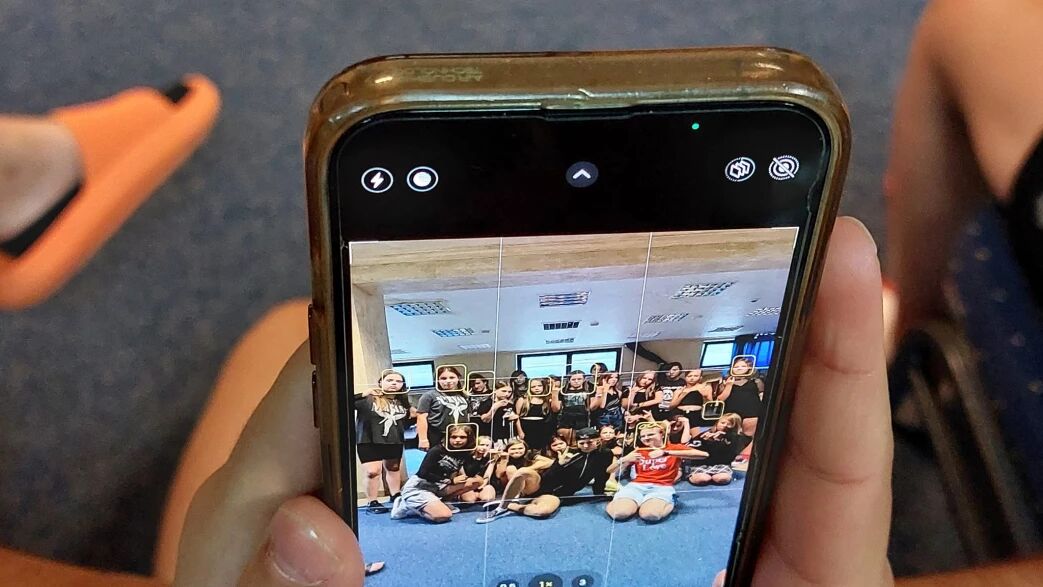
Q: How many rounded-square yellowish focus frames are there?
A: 9